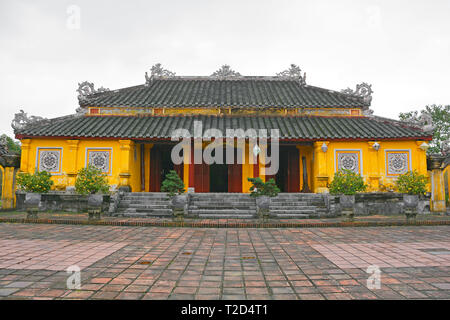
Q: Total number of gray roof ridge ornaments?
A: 7